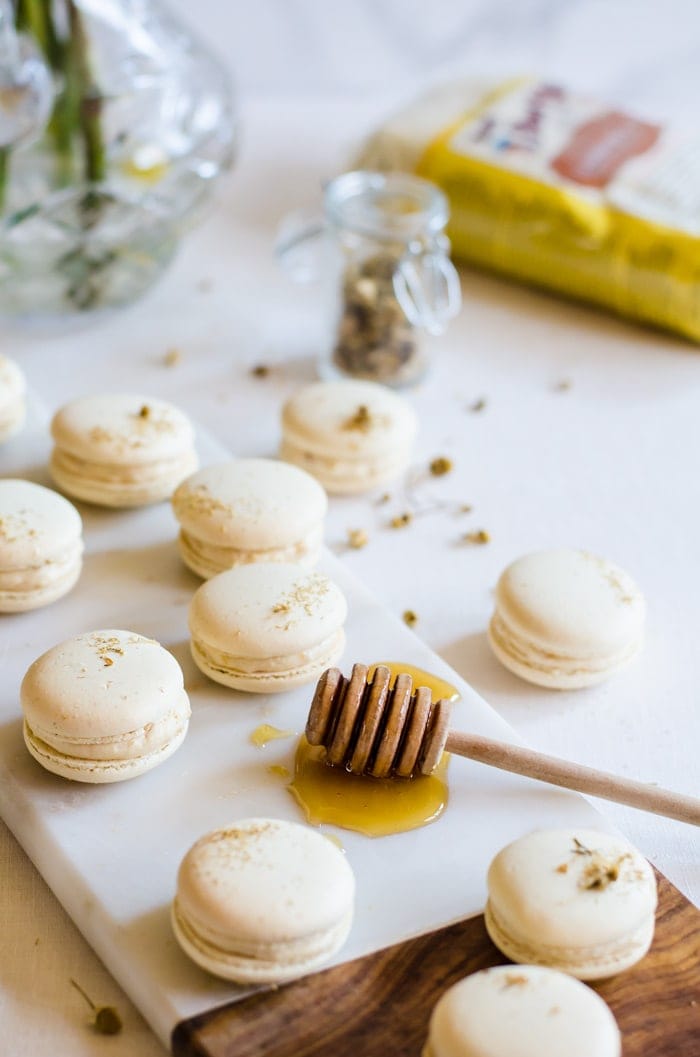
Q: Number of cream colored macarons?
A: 11